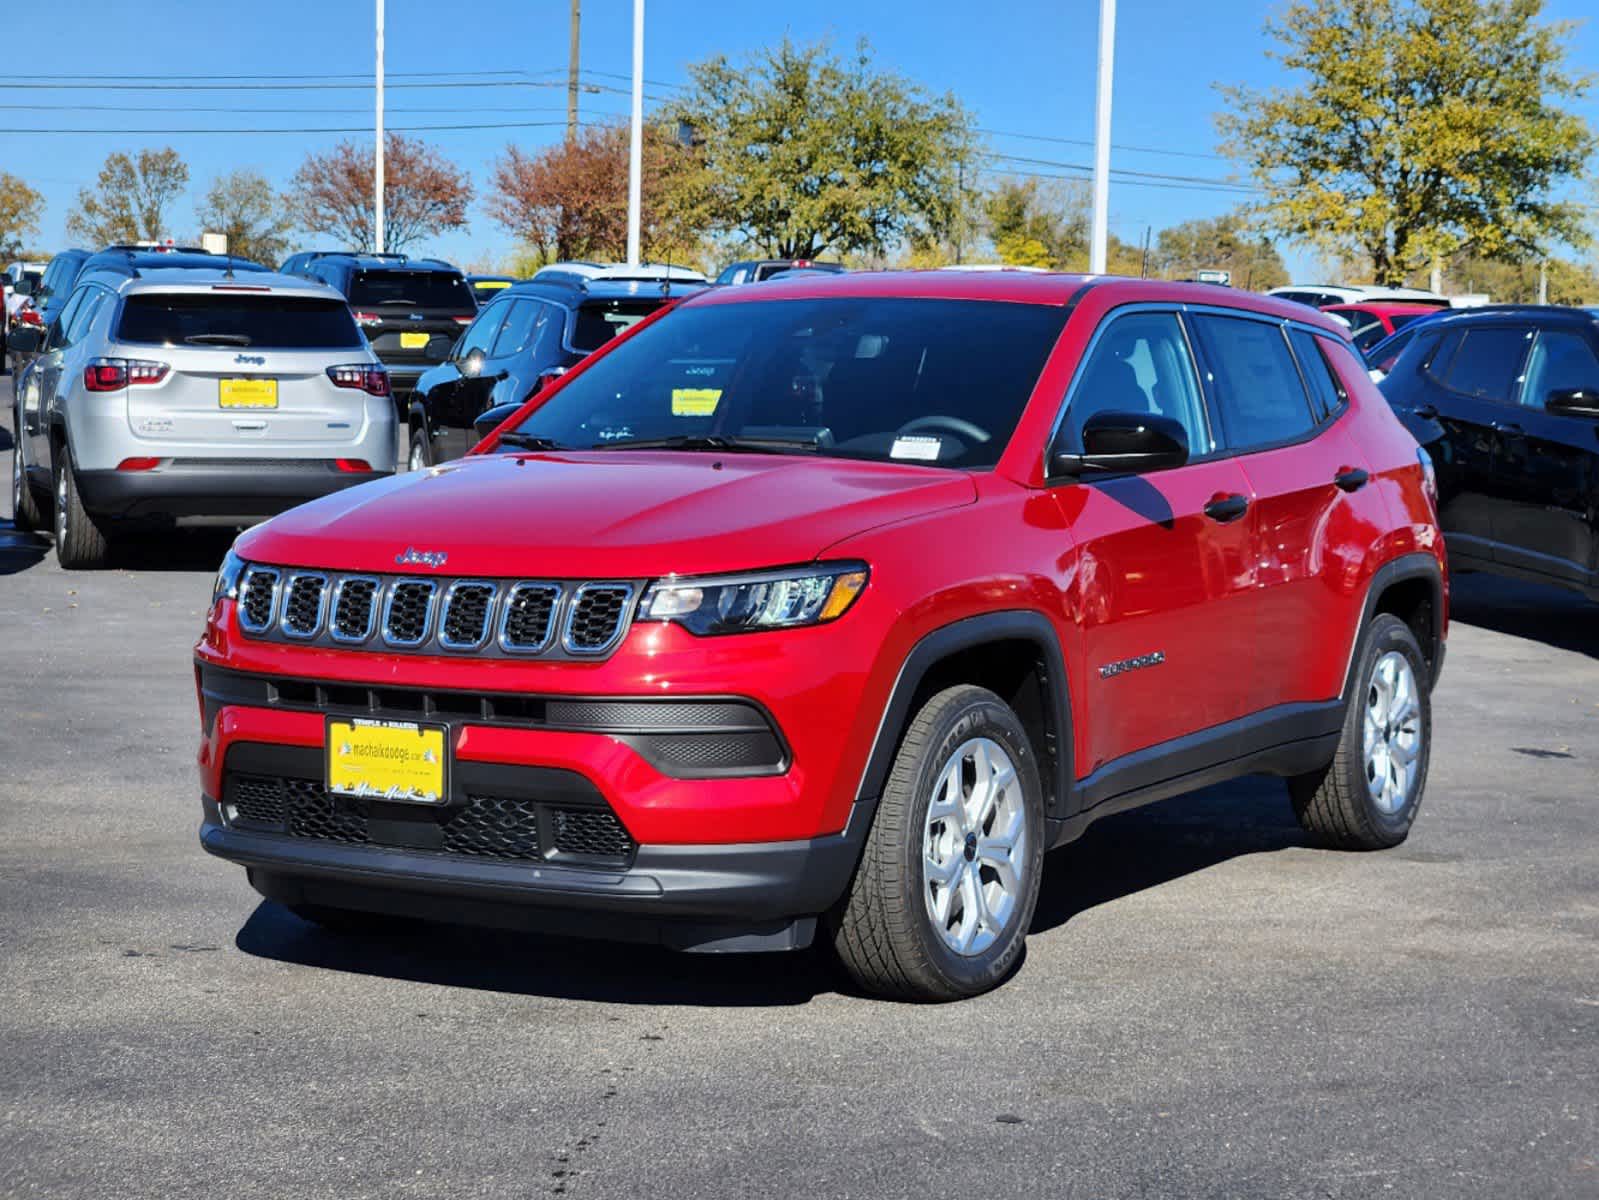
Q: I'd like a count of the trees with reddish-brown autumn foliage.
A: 2